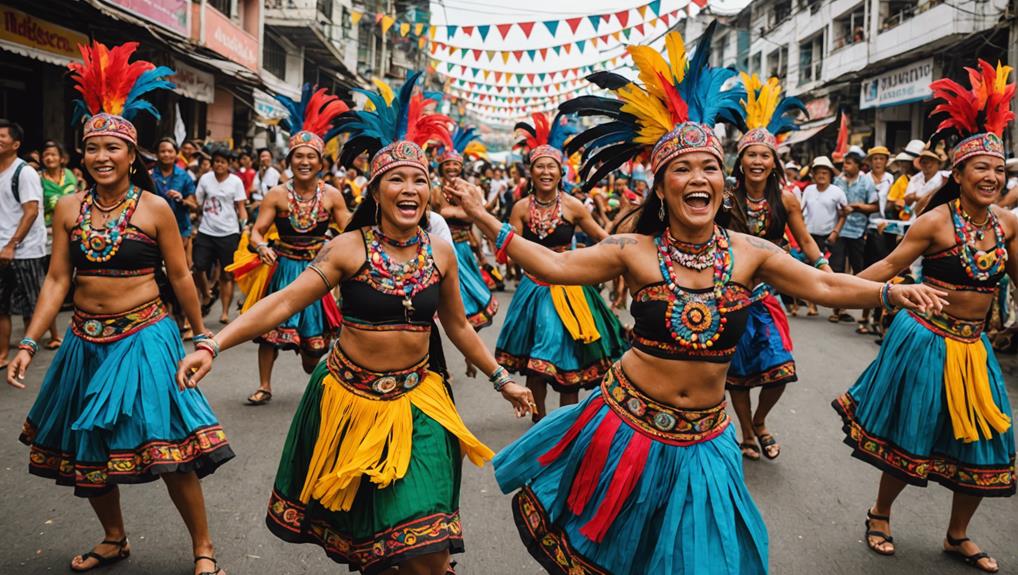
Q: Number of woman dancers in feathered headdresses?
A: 8